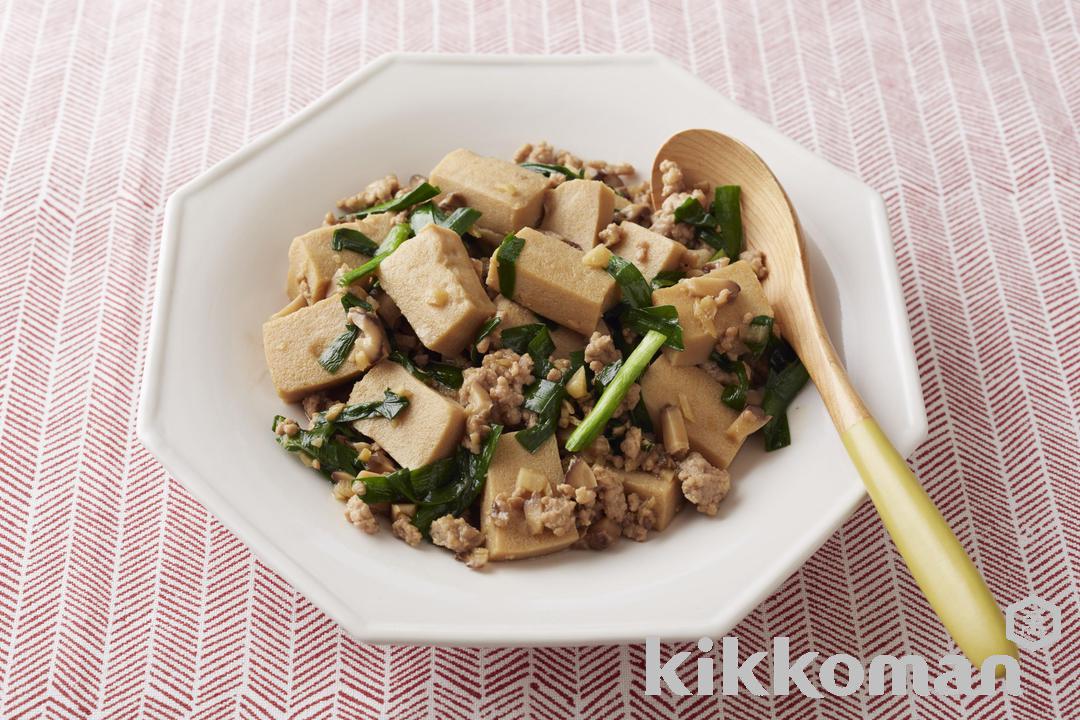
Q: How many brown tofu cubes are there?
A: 13